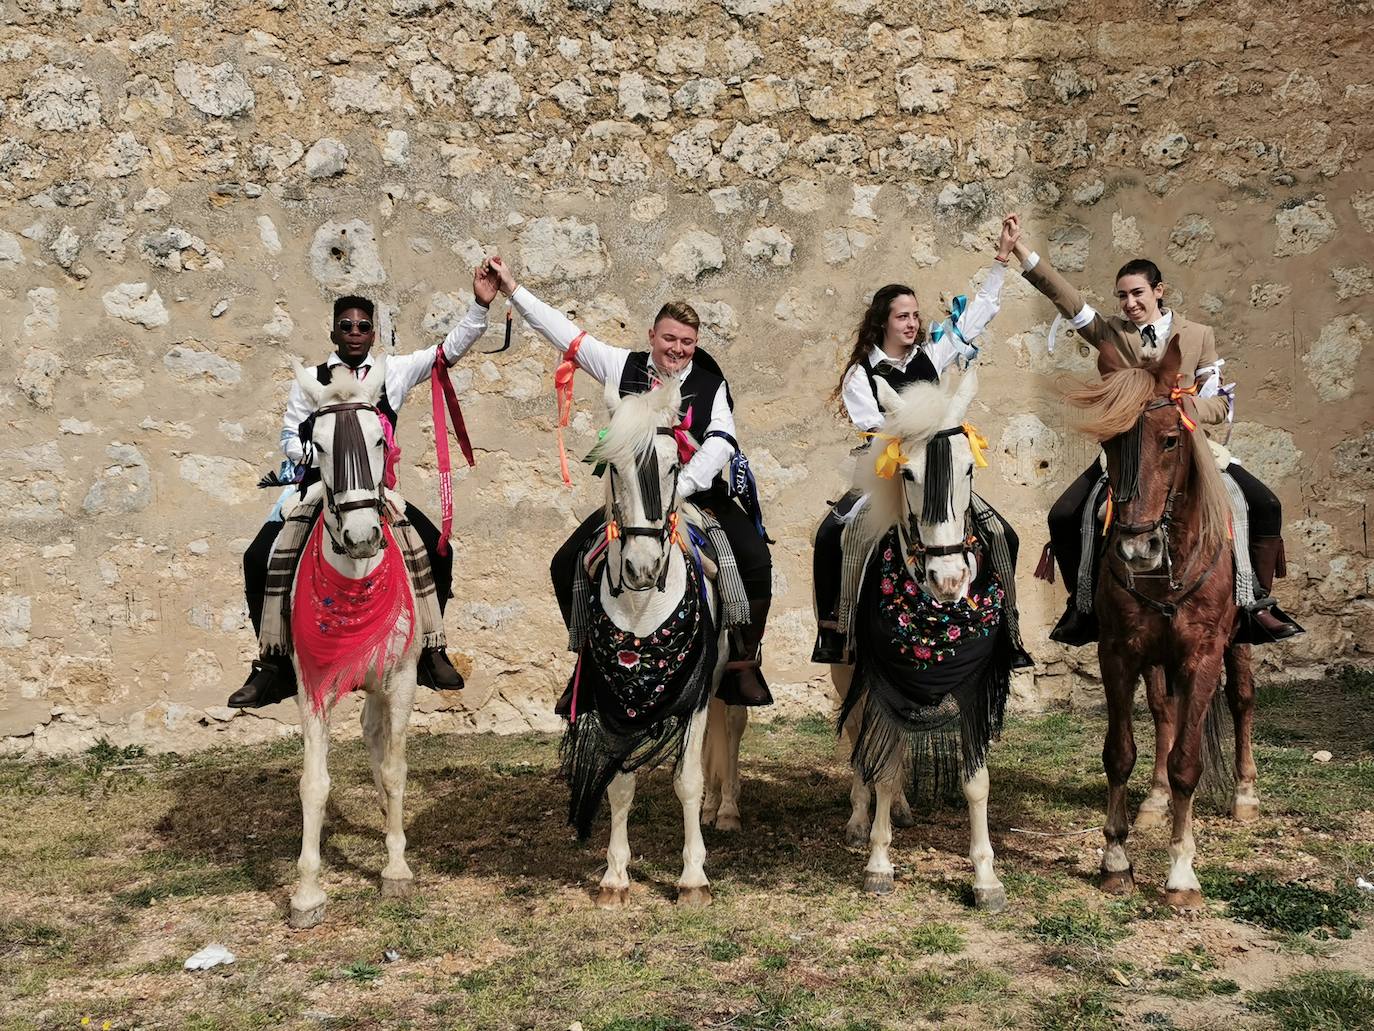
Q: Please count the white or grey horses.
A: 3